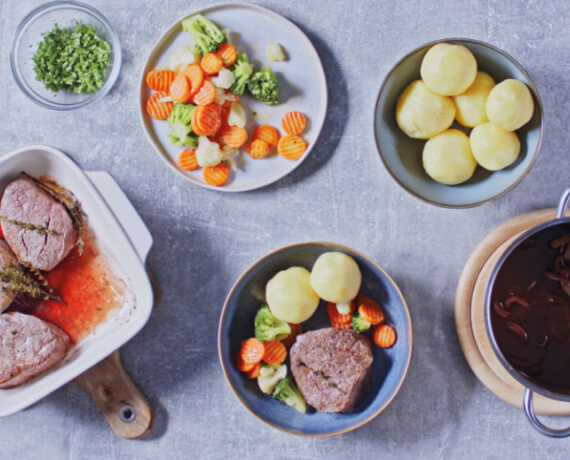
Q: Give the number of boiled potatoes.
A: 8